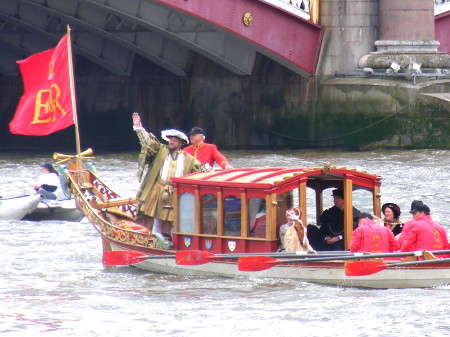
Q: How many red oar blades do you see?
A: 4